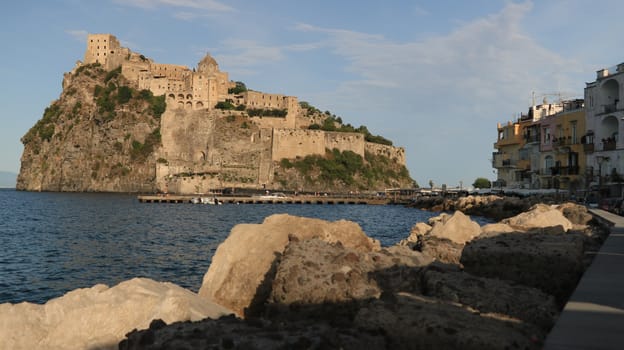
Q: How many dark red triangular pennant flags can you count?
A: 0